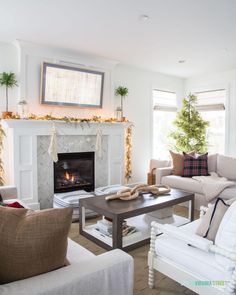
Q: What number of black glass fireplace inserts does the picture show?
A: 1